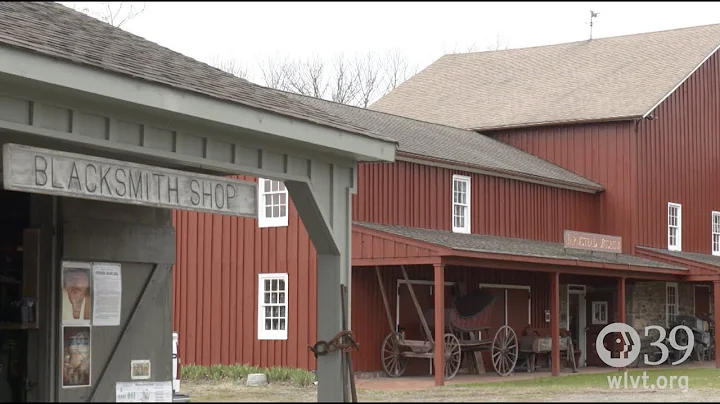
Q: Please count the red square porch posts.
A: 4